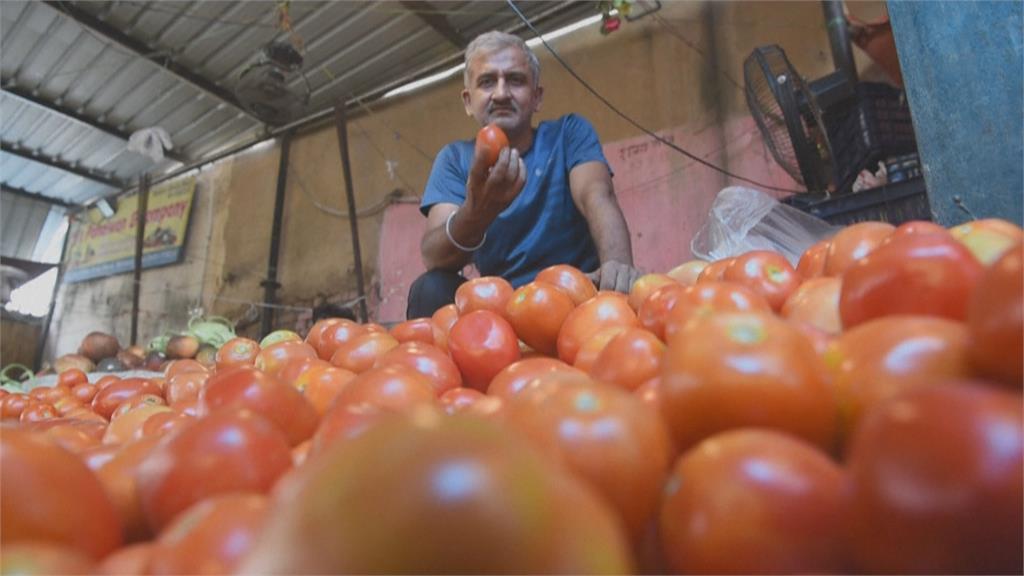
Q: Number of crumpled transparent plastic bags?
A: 1